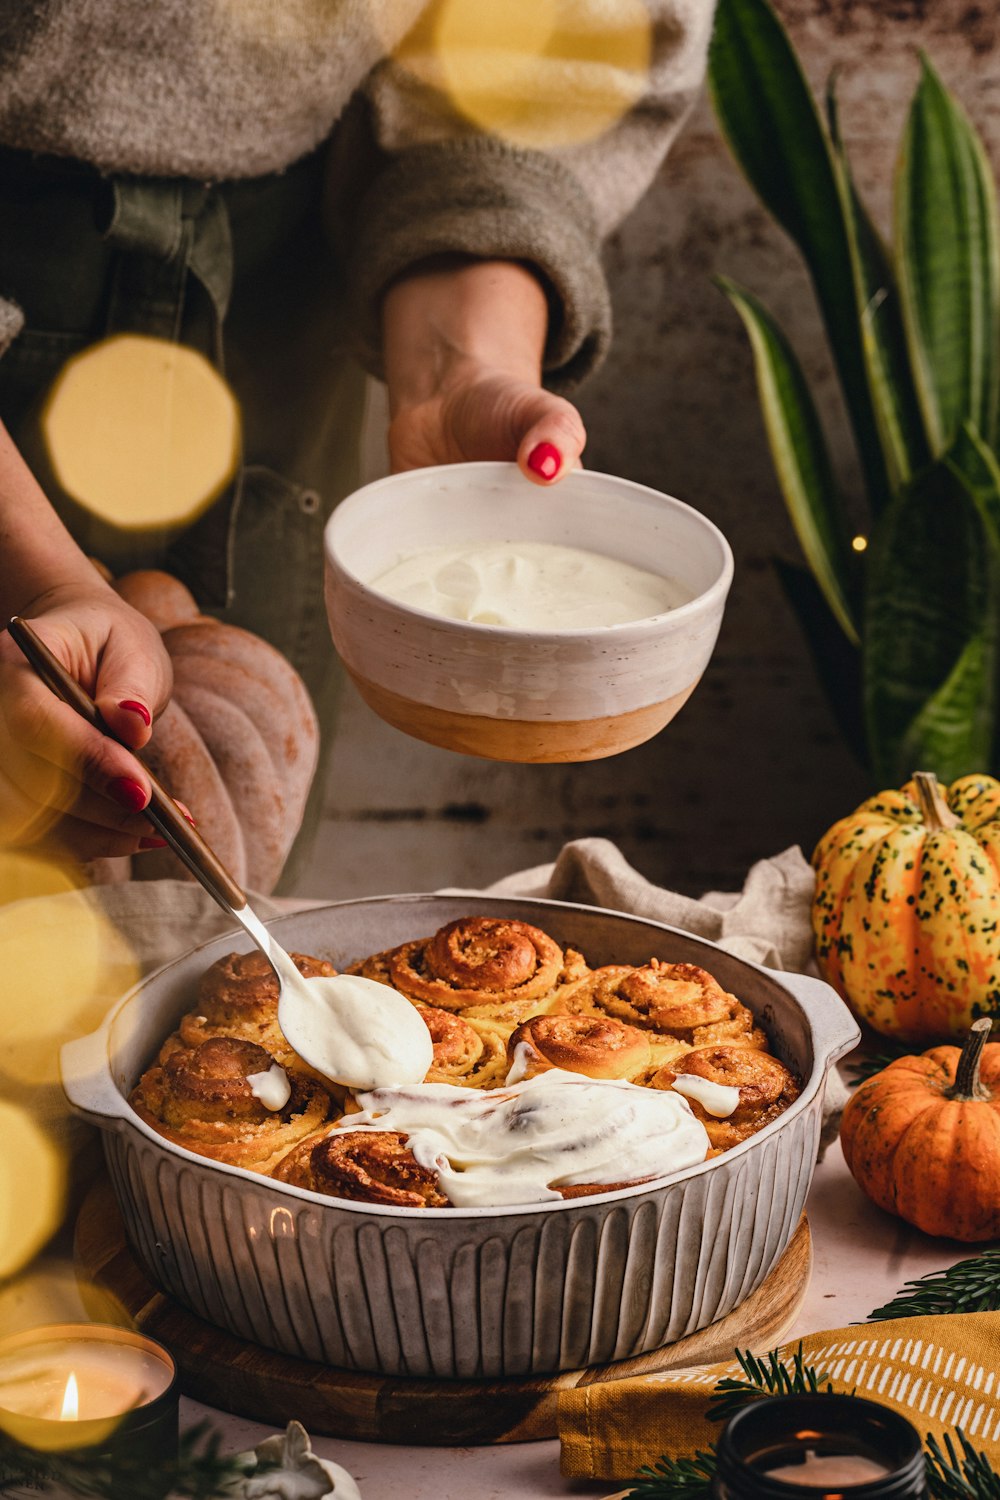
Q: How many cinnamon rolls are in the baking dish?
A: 9